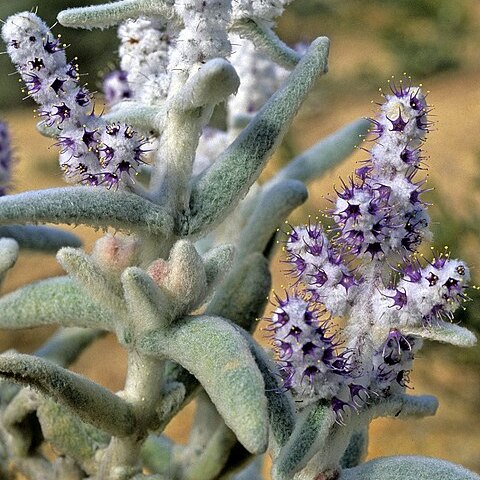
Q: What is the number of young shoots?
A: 2